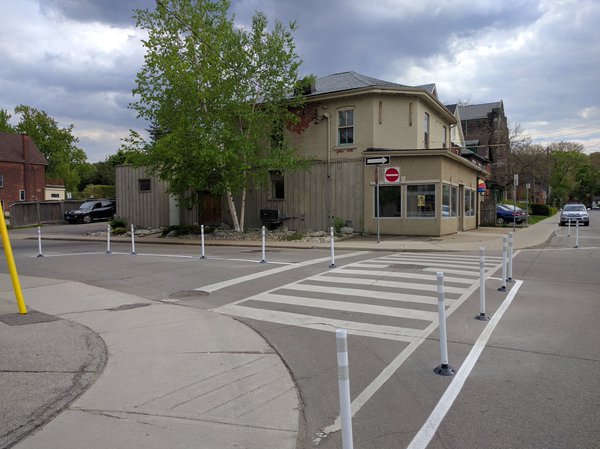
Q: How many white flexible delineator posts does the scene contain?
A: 14